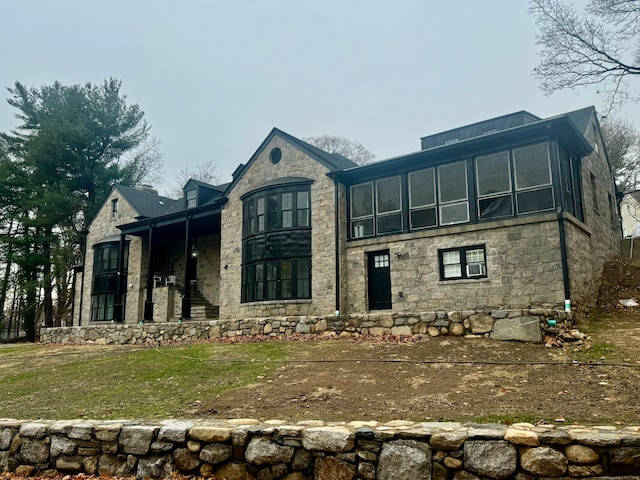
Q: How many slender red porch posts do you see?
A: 0